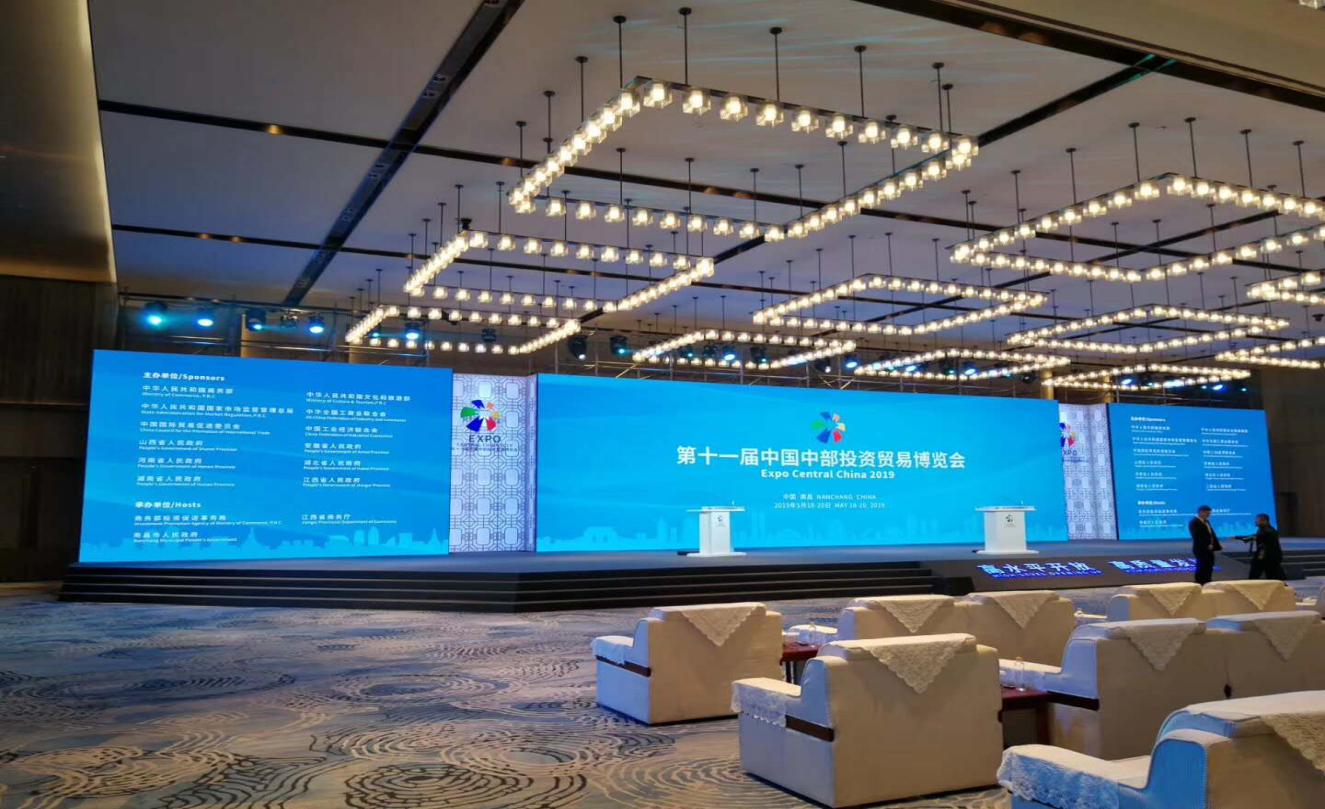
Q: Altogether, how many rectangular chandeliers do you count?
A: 11